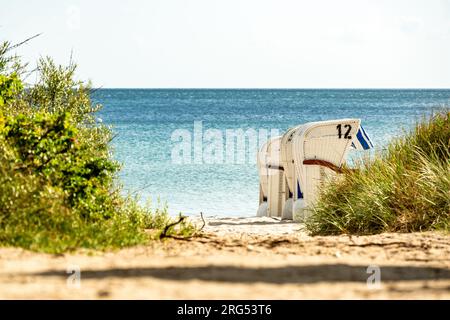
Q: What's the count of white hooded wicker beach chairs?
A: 3